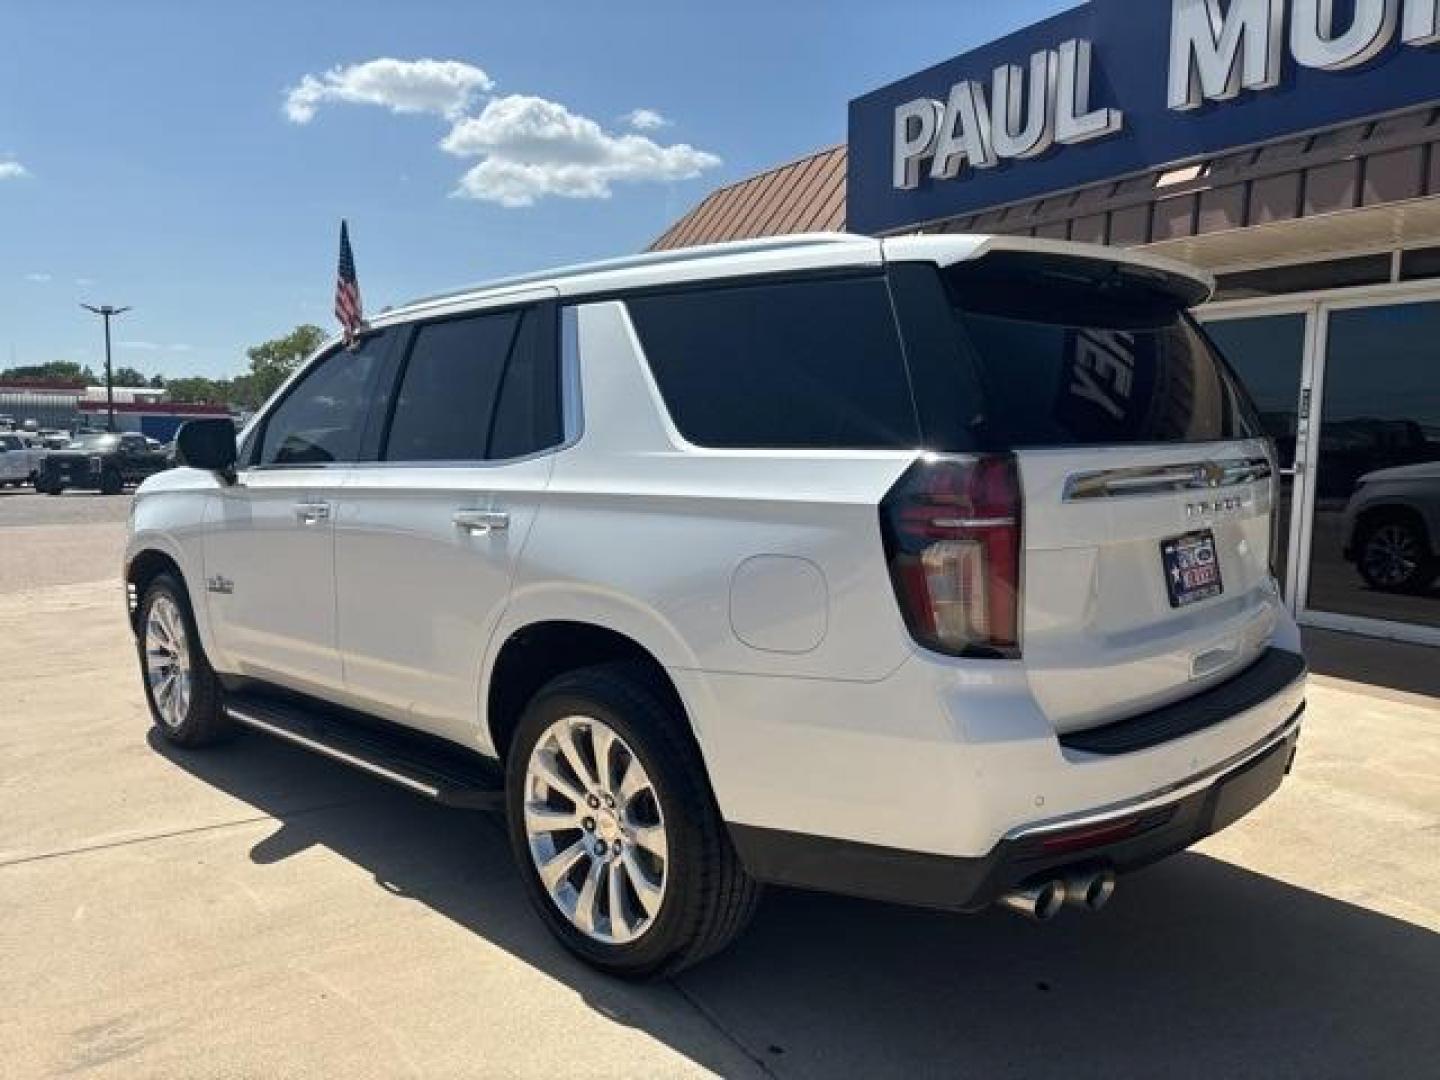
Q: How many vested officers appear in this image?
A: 0